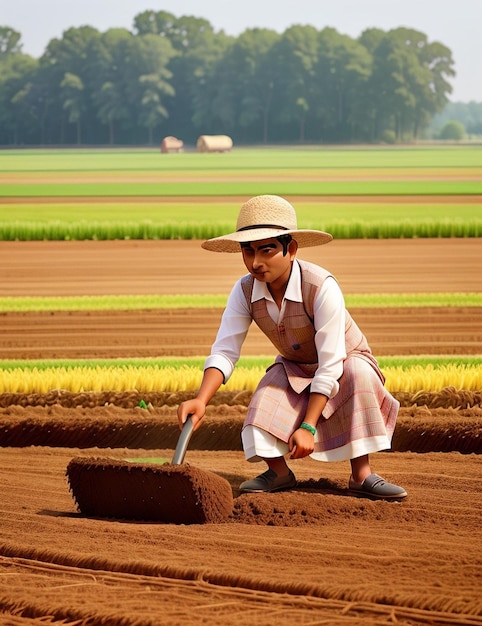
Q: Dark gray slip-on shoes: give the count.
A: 2